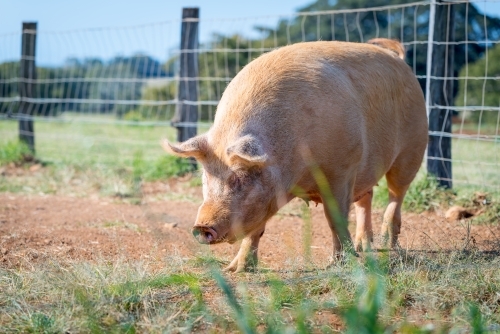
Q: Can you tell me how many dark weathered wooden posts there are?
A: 3